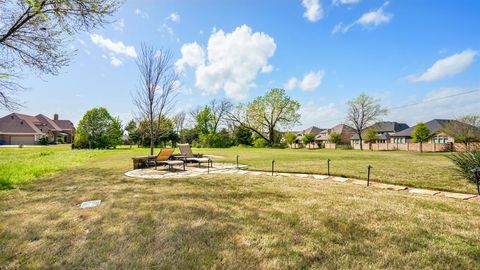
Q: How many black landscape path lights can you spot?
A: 6